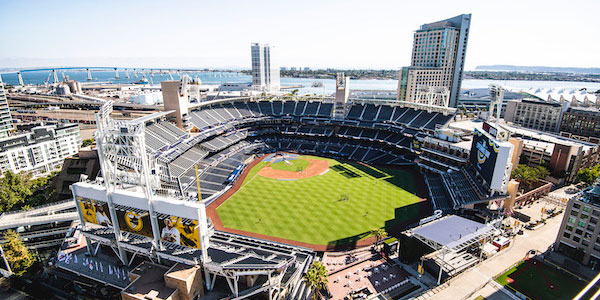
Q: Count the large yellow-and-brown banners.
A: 3